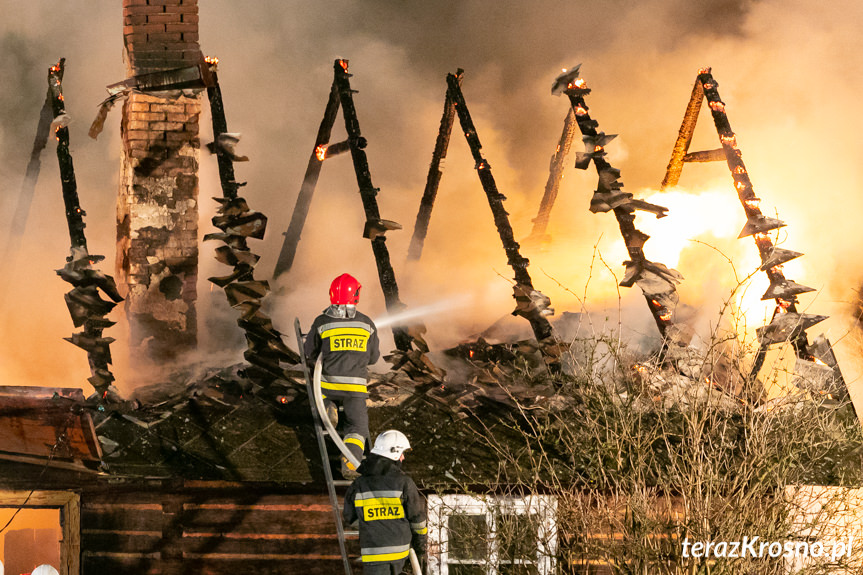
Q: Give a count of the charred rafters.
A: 11